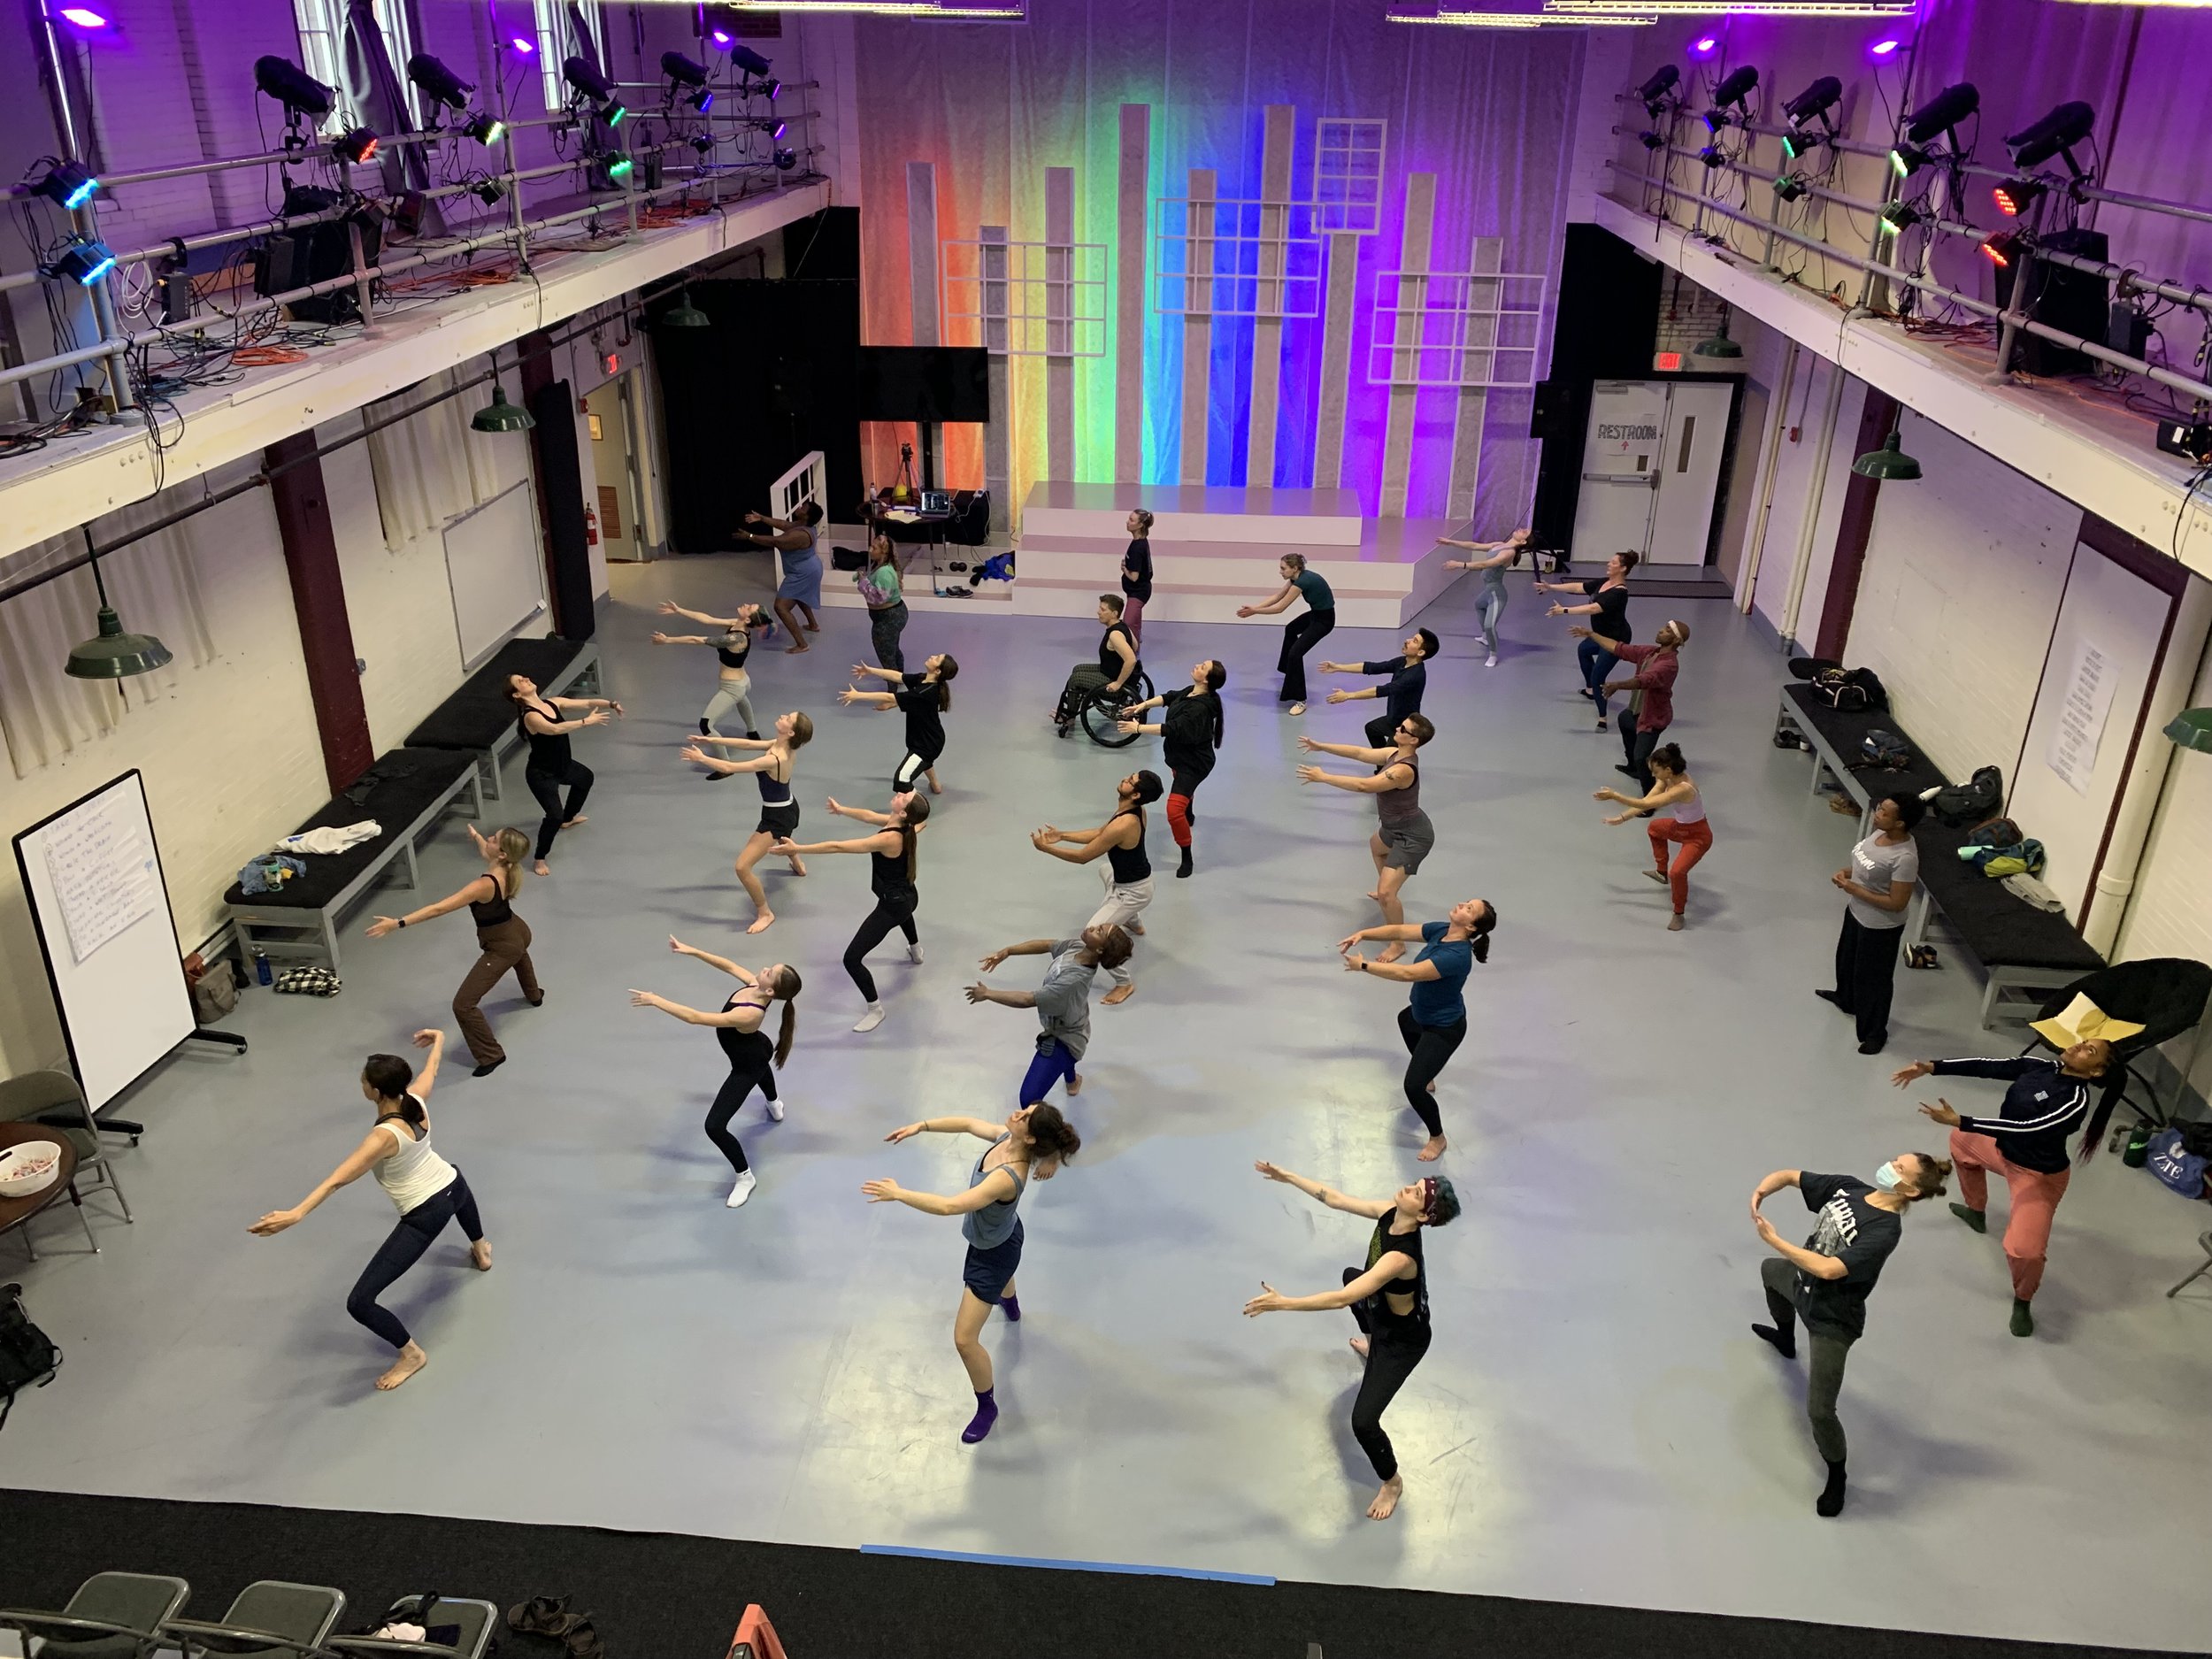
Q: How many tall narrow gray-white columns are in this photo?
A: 9